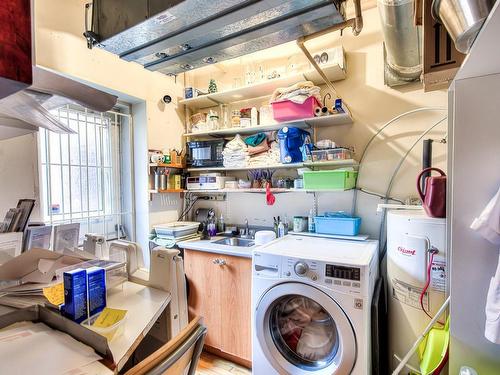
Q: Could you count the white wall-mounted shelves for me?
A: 4